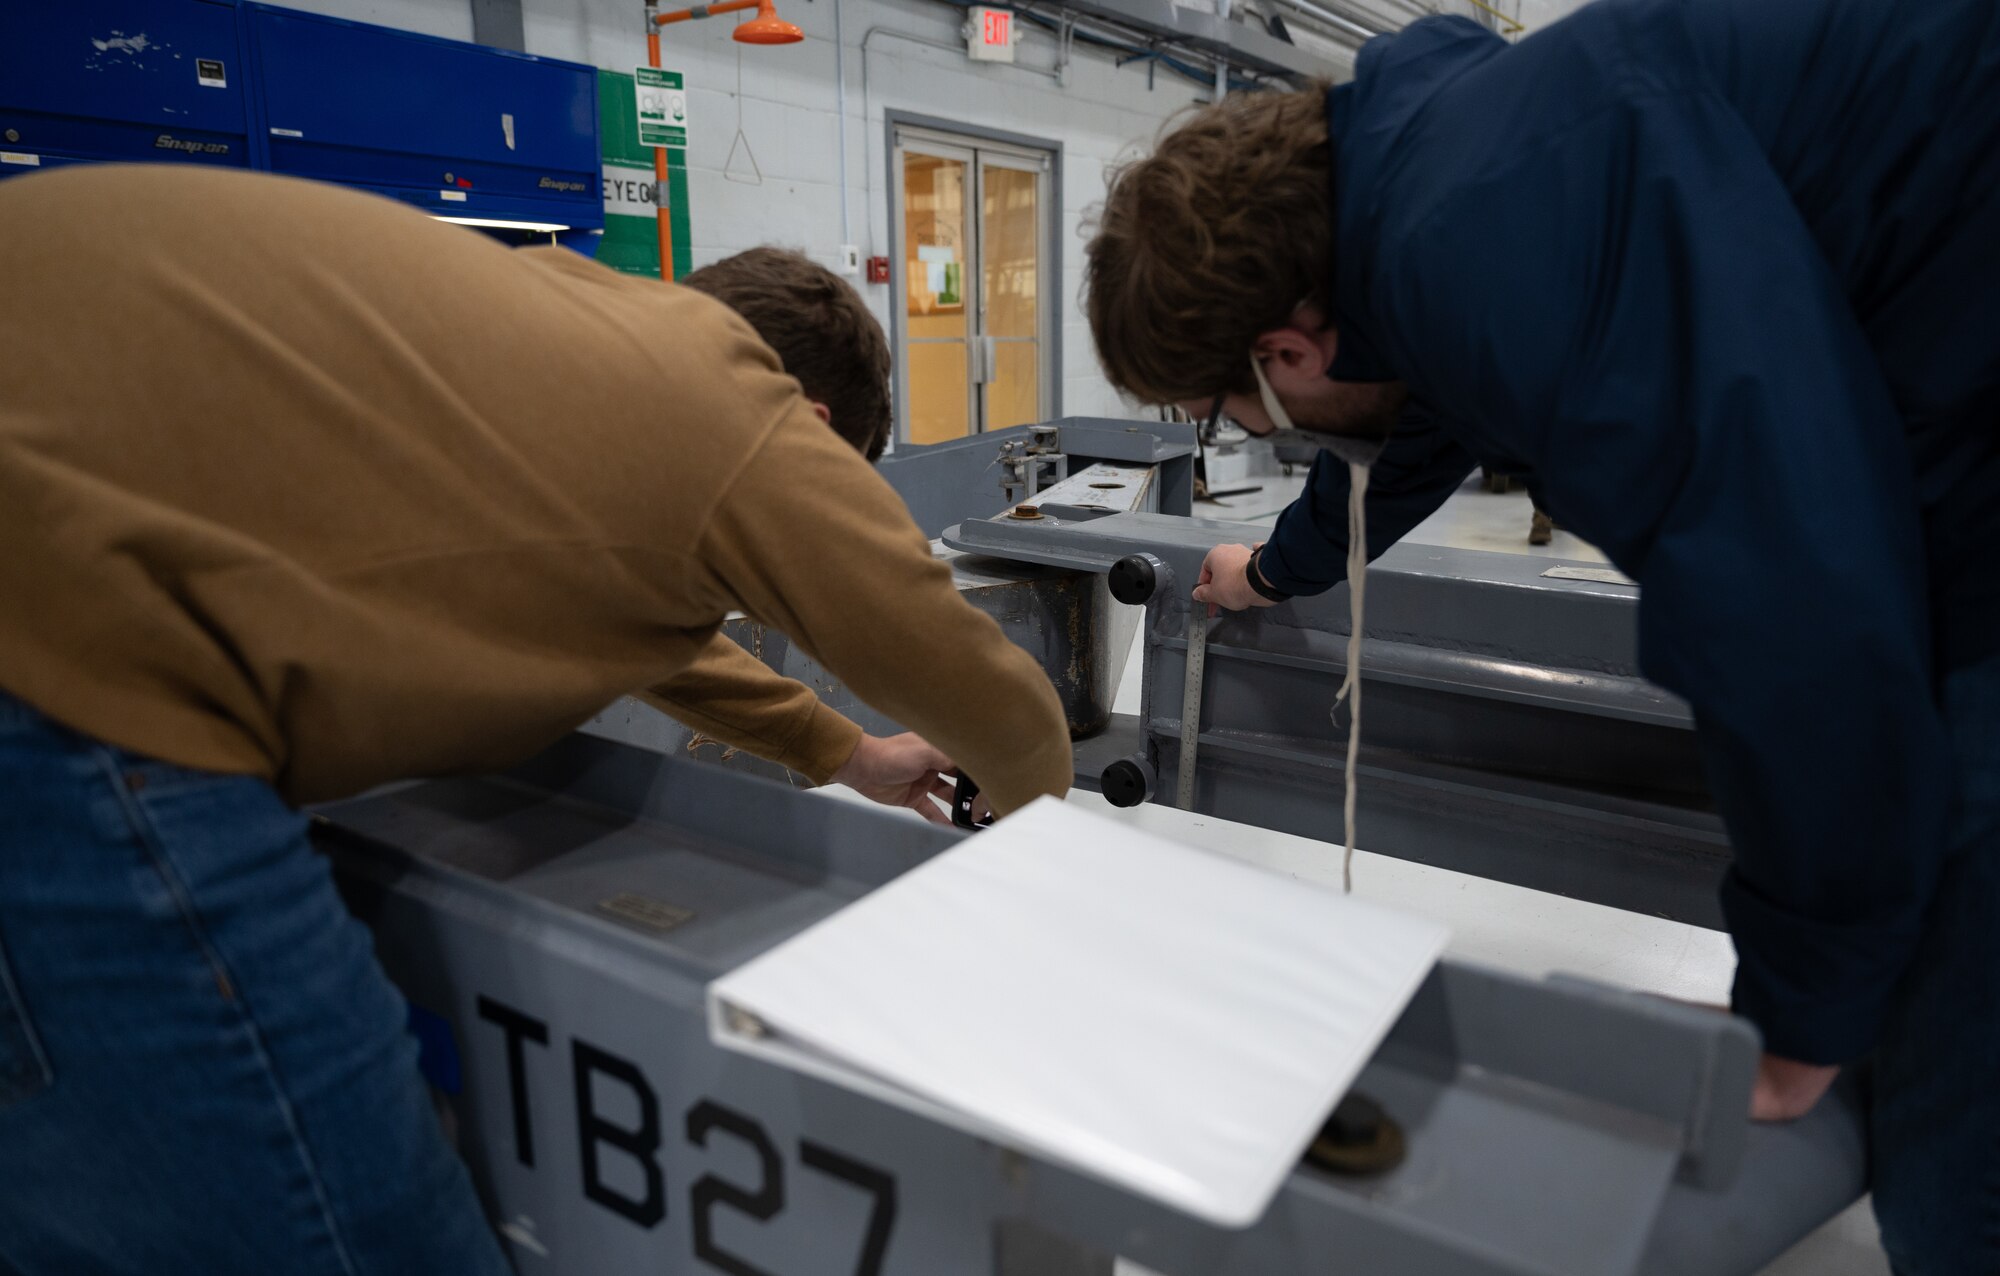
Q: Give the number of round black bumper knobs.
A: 2